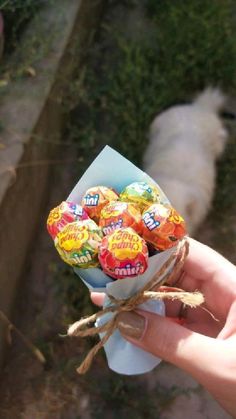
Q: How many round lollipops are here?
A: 7